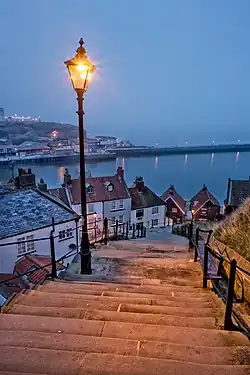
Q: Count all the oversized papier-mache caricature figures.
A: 0